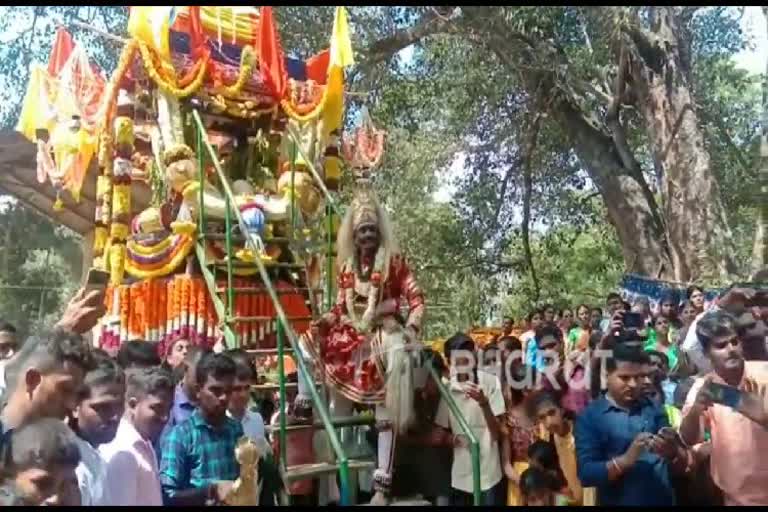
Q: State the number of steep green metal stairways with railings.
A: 1